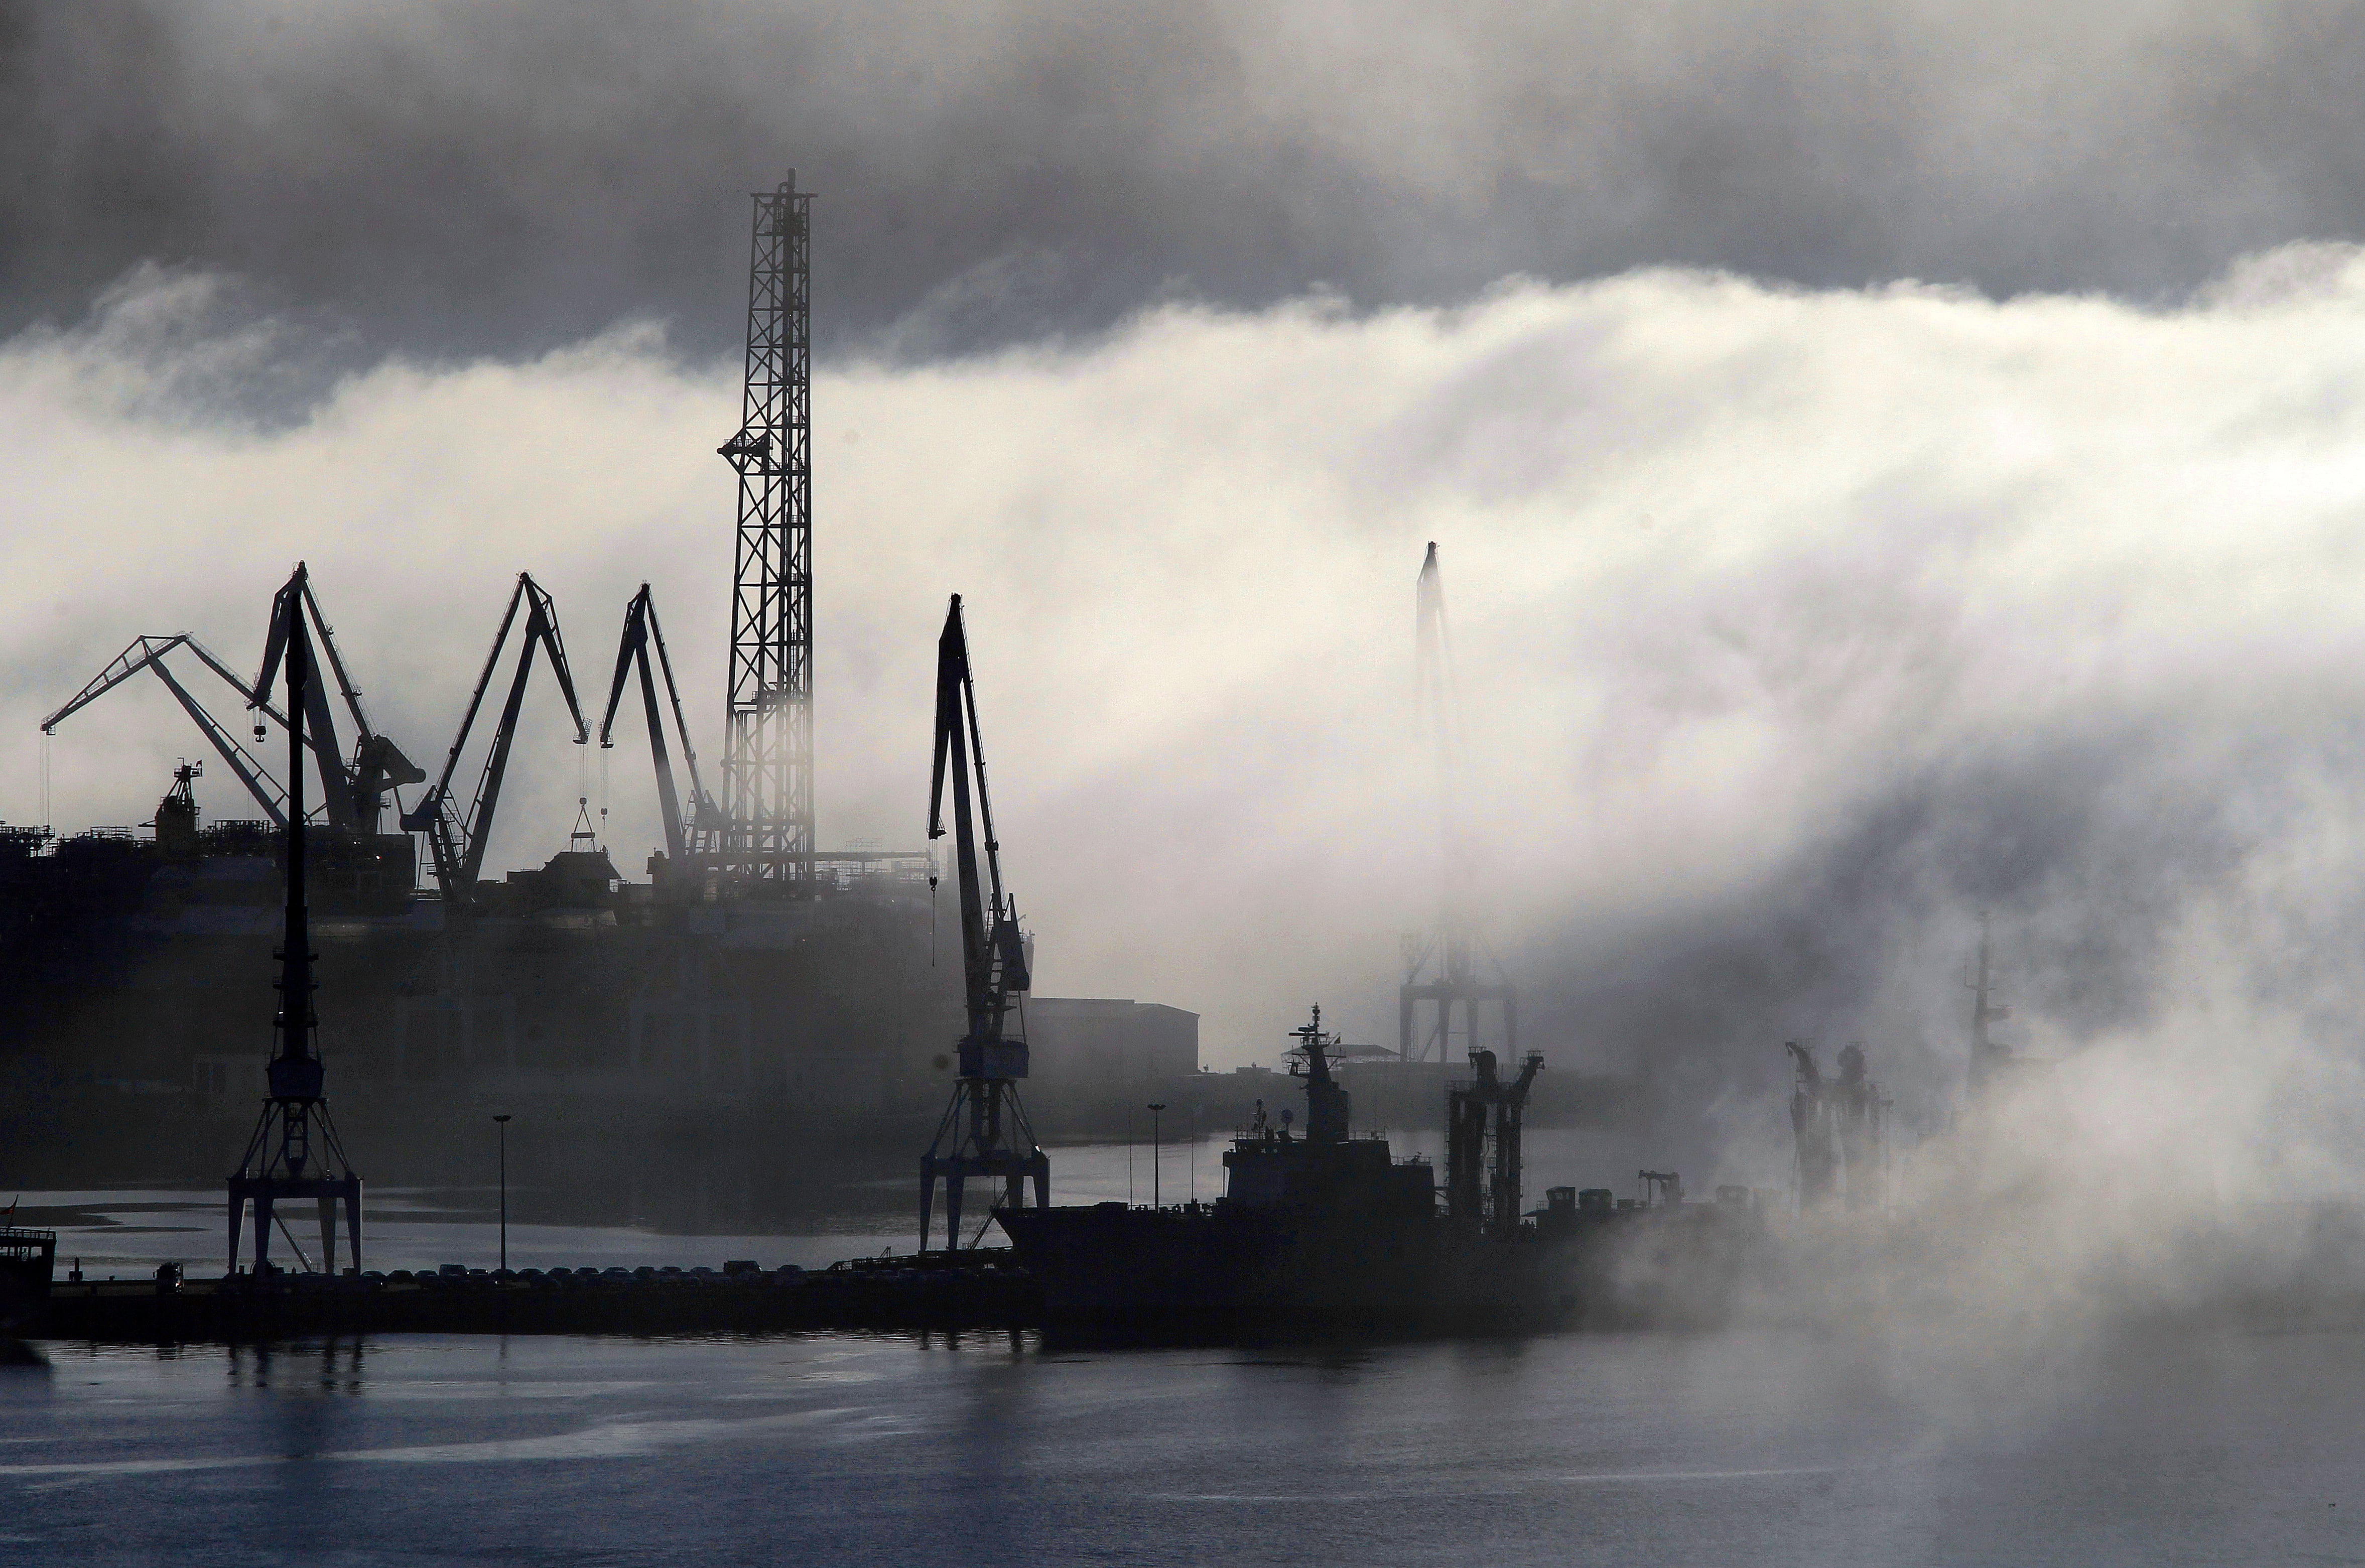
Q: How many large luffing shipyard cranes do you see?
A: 7